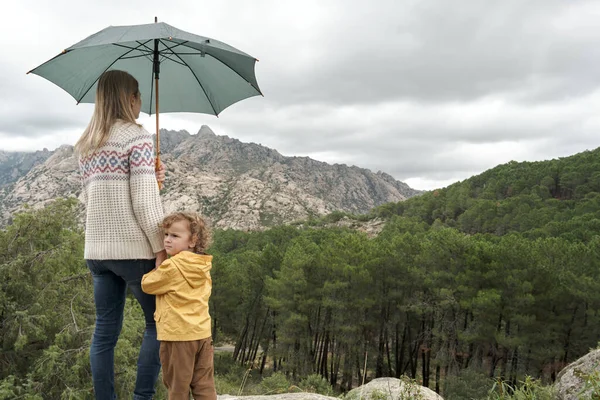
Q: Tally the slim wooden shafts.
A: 1